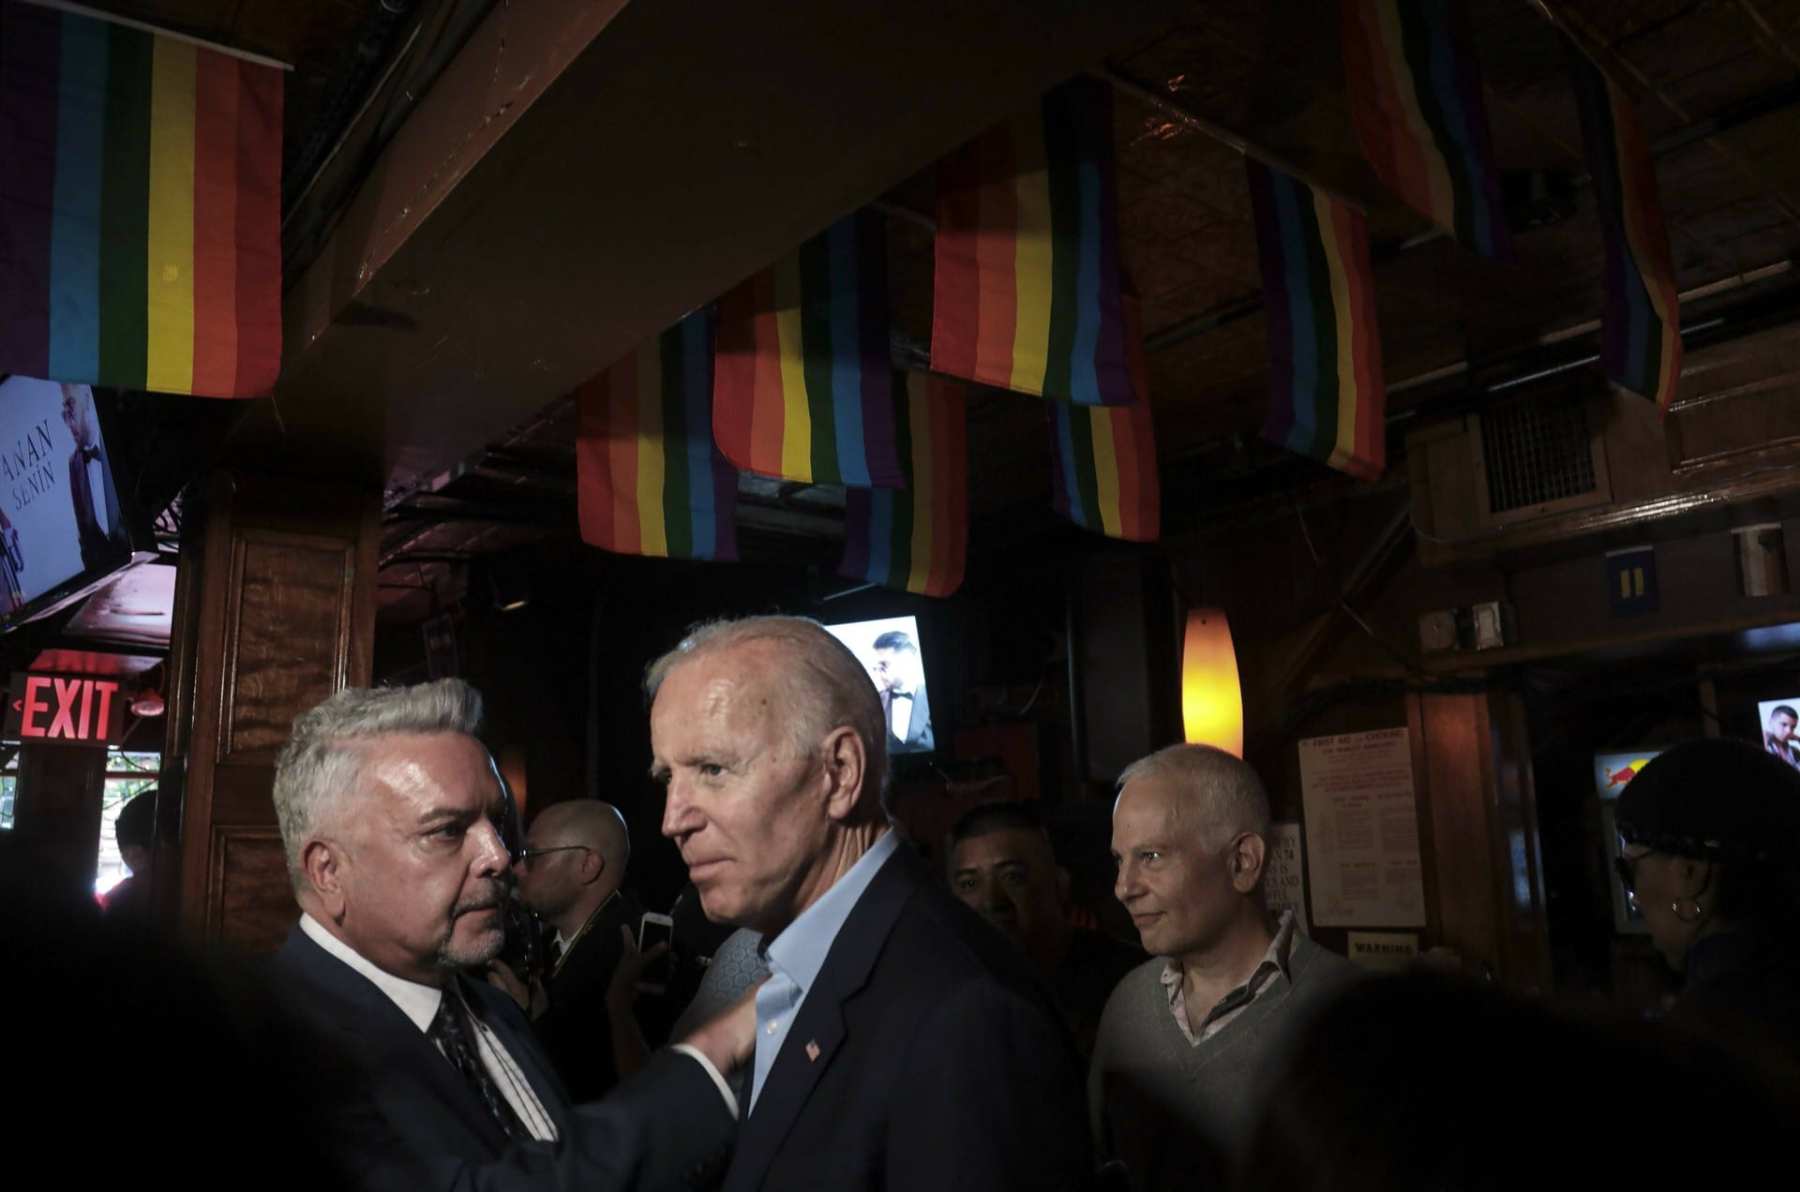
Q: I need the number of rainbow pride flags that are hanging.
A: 9